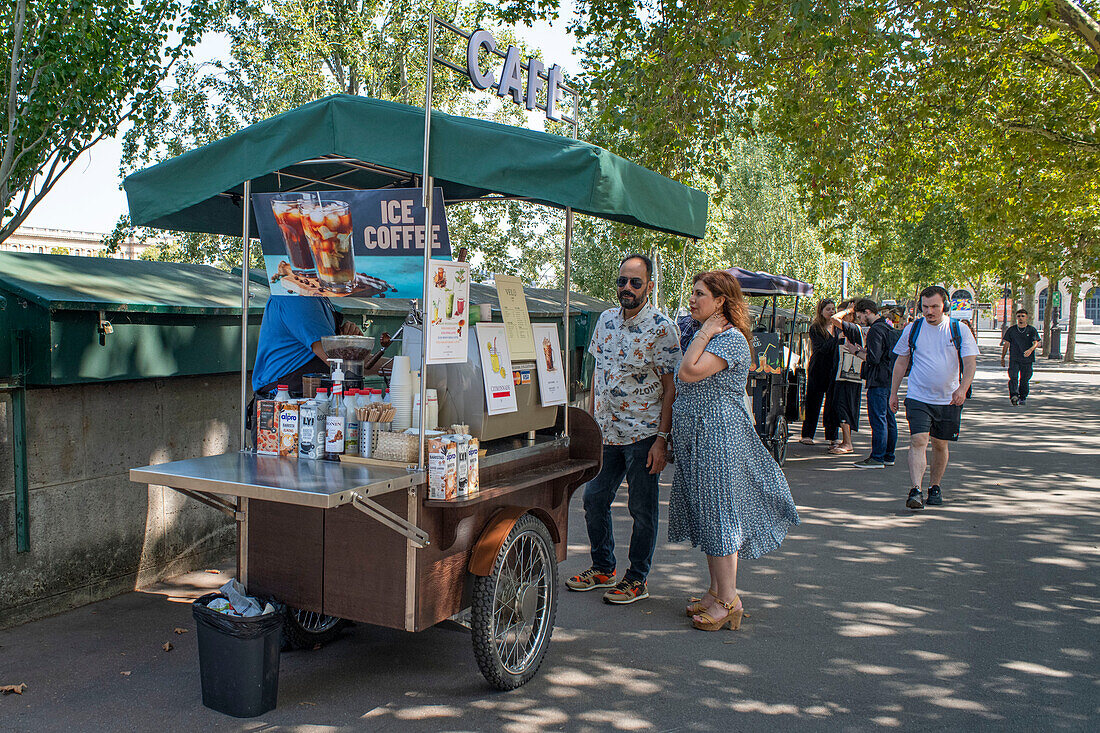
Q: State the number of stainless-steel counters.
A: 1